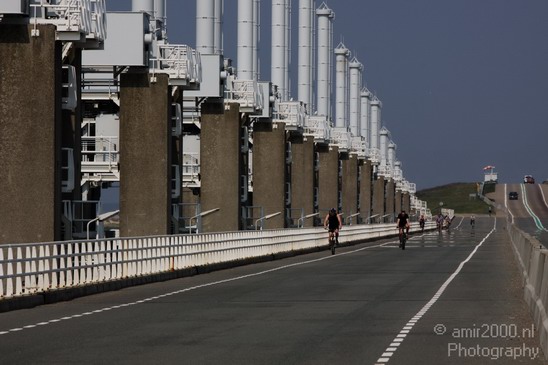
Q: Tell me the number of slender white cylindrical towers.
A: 13